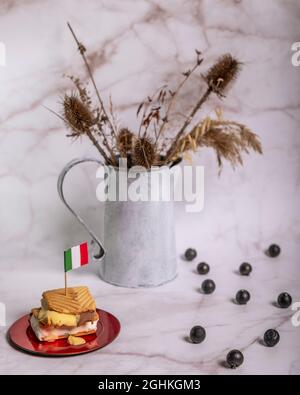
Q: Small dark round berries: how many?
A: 10